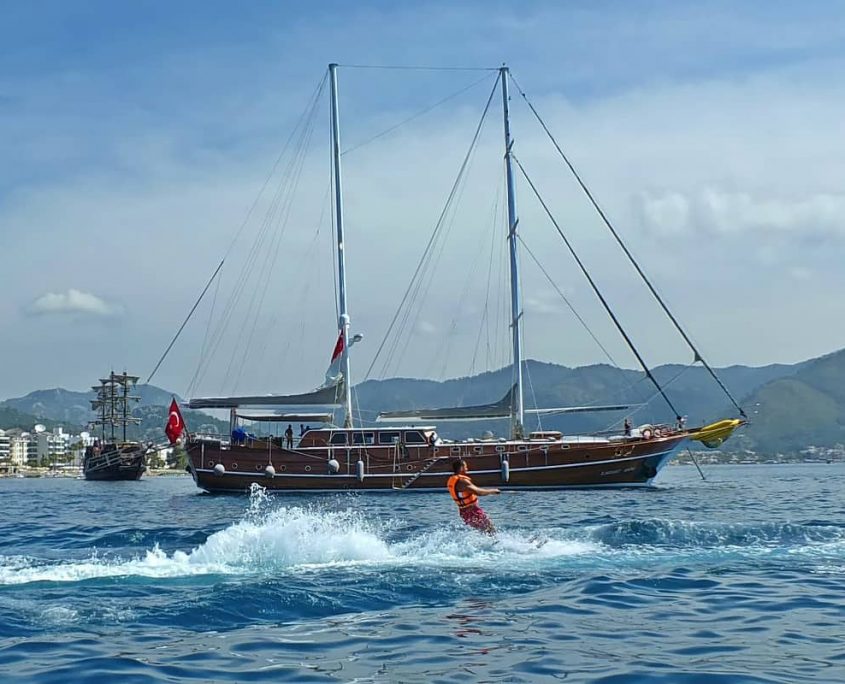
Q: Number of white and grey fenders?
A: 5